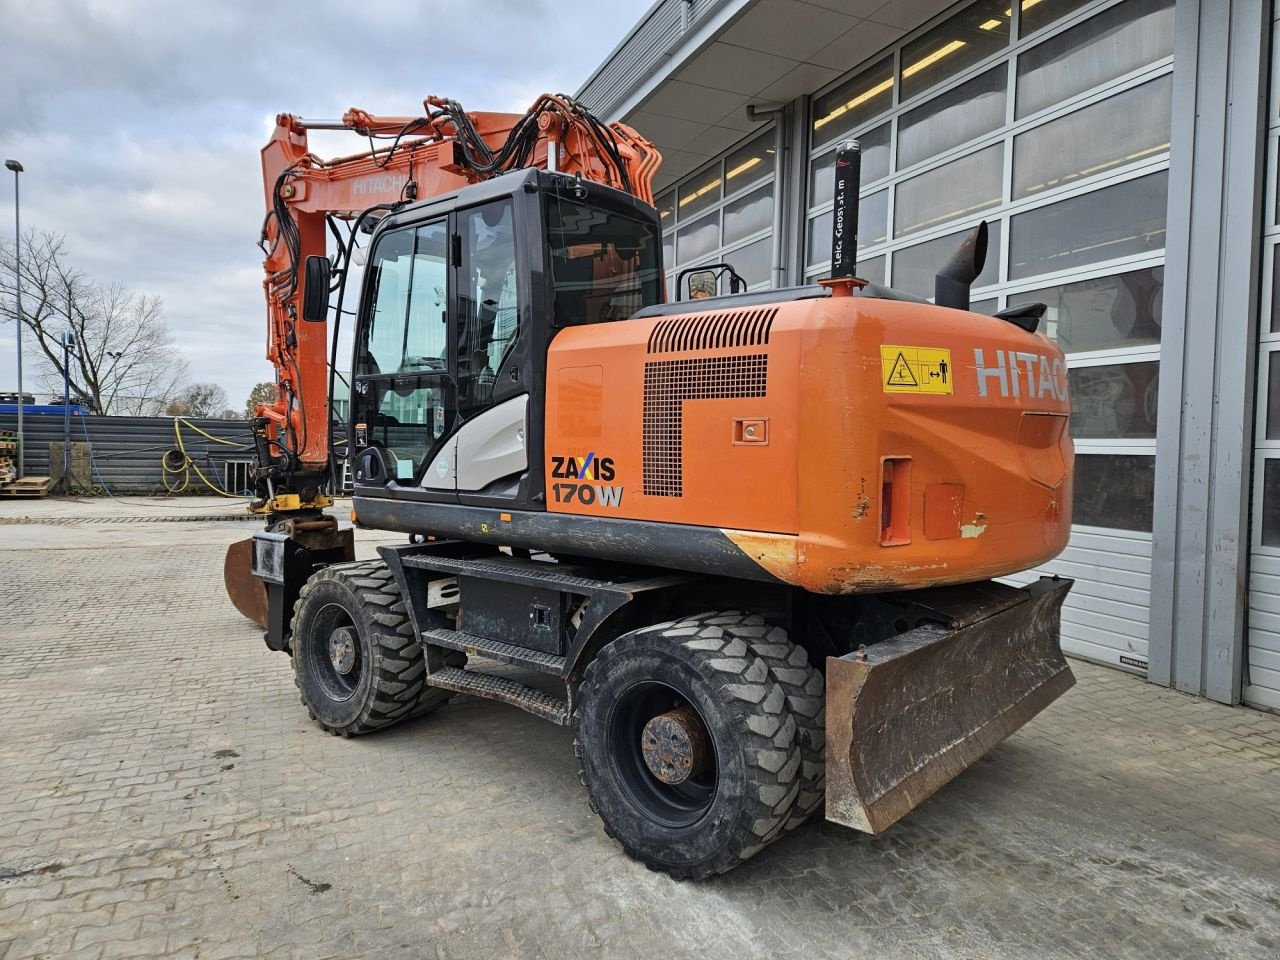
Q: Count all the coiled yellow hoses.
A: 1